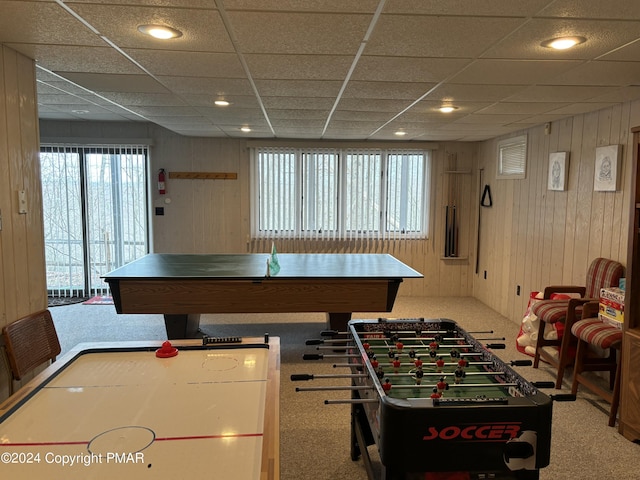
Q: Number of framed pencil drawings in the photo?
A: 2